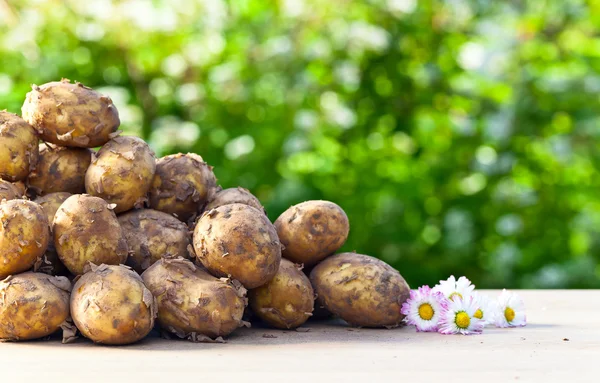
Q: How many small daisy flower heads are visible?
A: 5